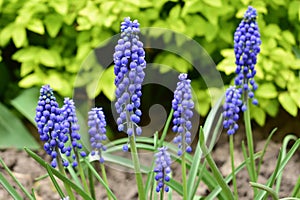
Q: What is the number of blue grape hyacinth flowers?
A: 8